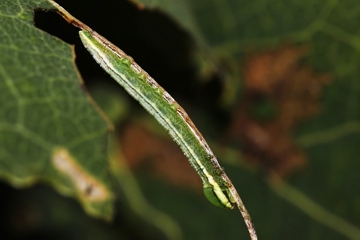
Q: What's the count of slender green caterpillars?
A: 1